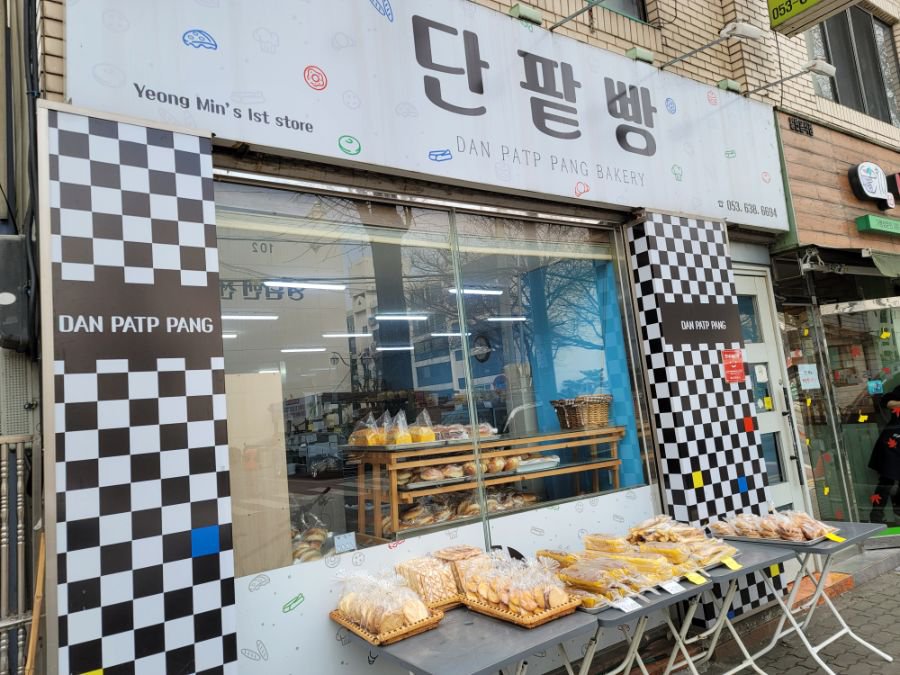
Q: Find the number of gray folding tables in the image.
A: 4